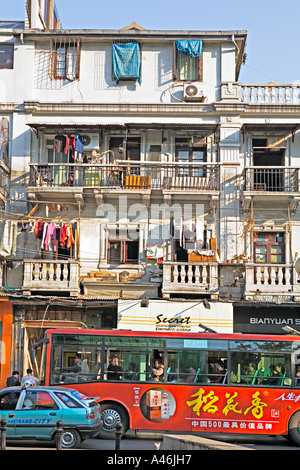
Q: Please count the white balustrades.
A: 4